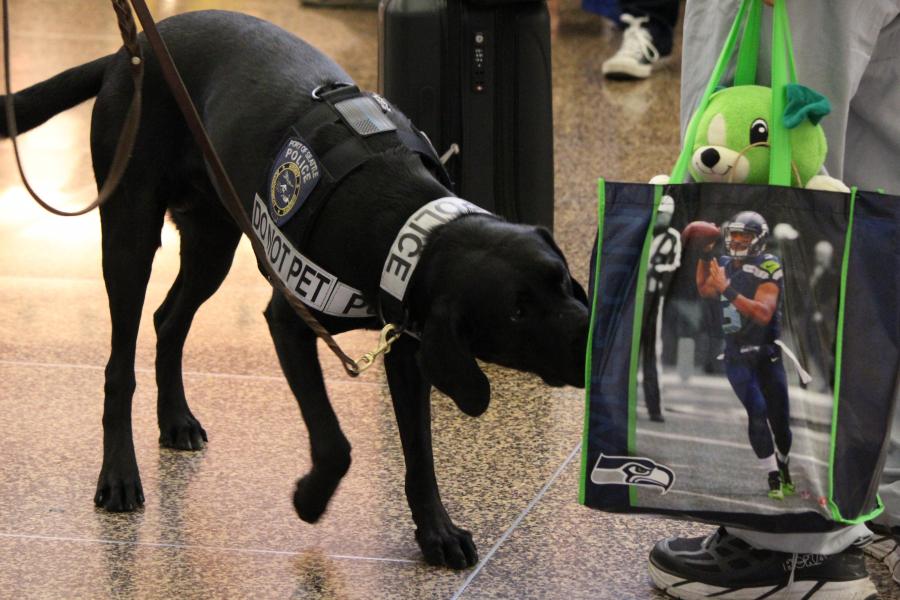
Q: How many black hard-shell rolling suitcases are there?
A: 1